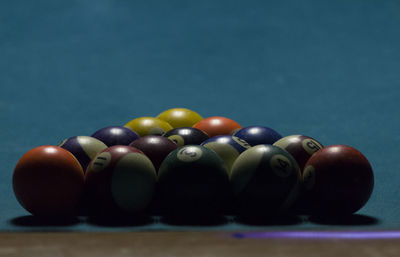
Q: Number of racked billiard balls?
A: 15